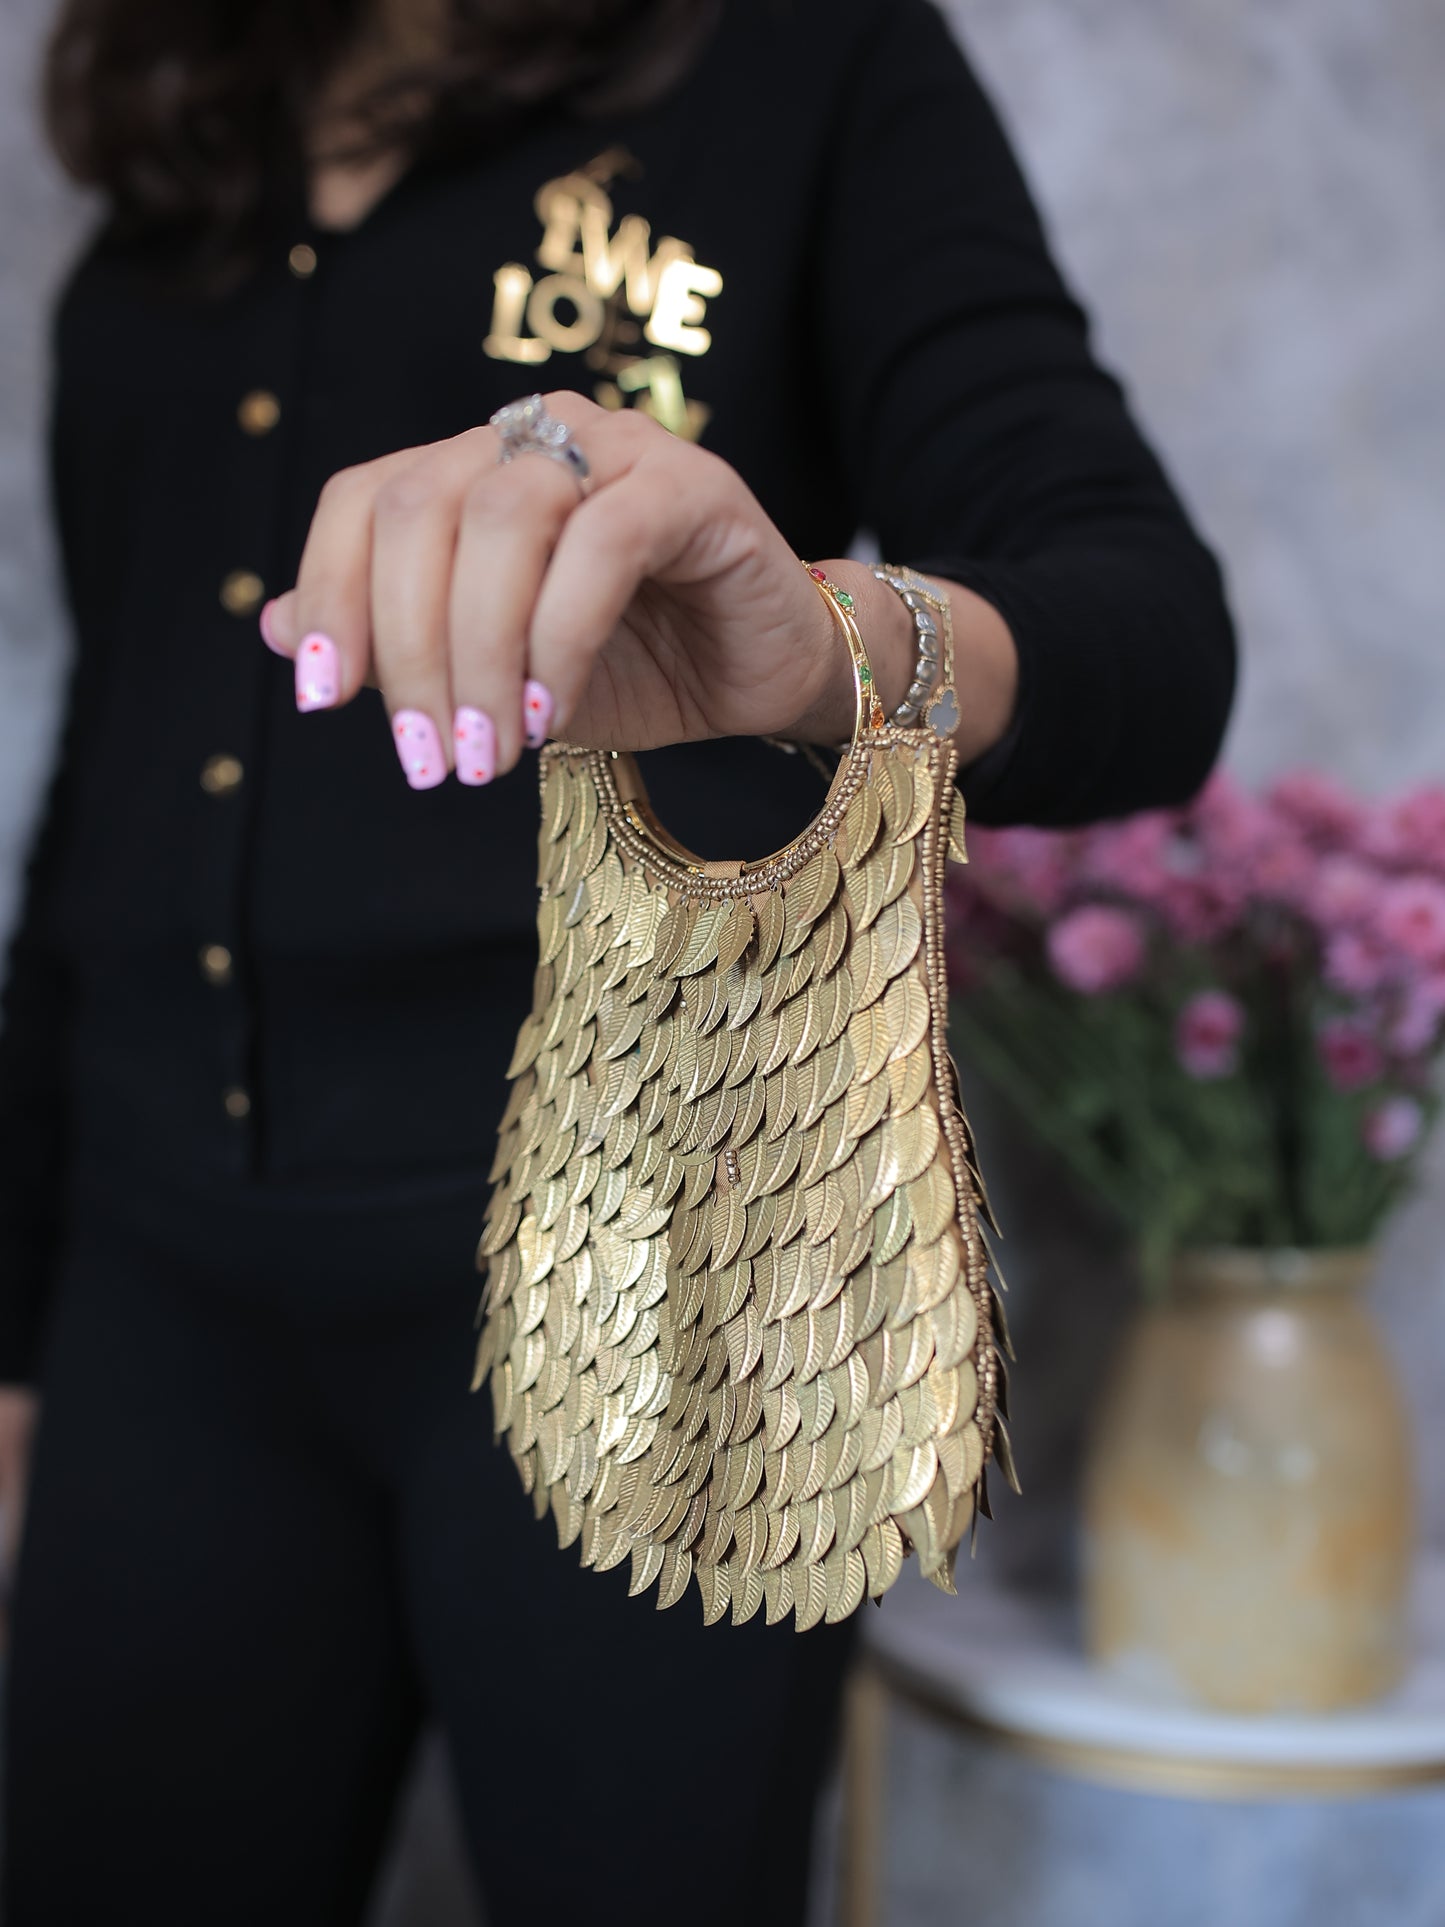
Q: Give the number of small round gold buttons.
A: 6